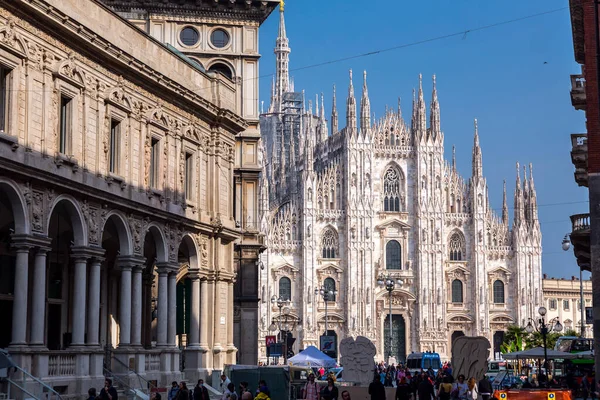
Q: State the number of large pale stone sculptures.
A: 2